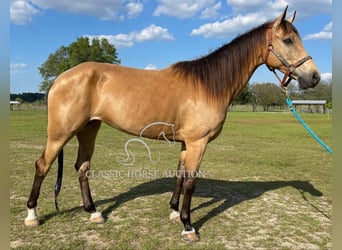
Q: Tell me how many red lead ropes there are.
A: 0